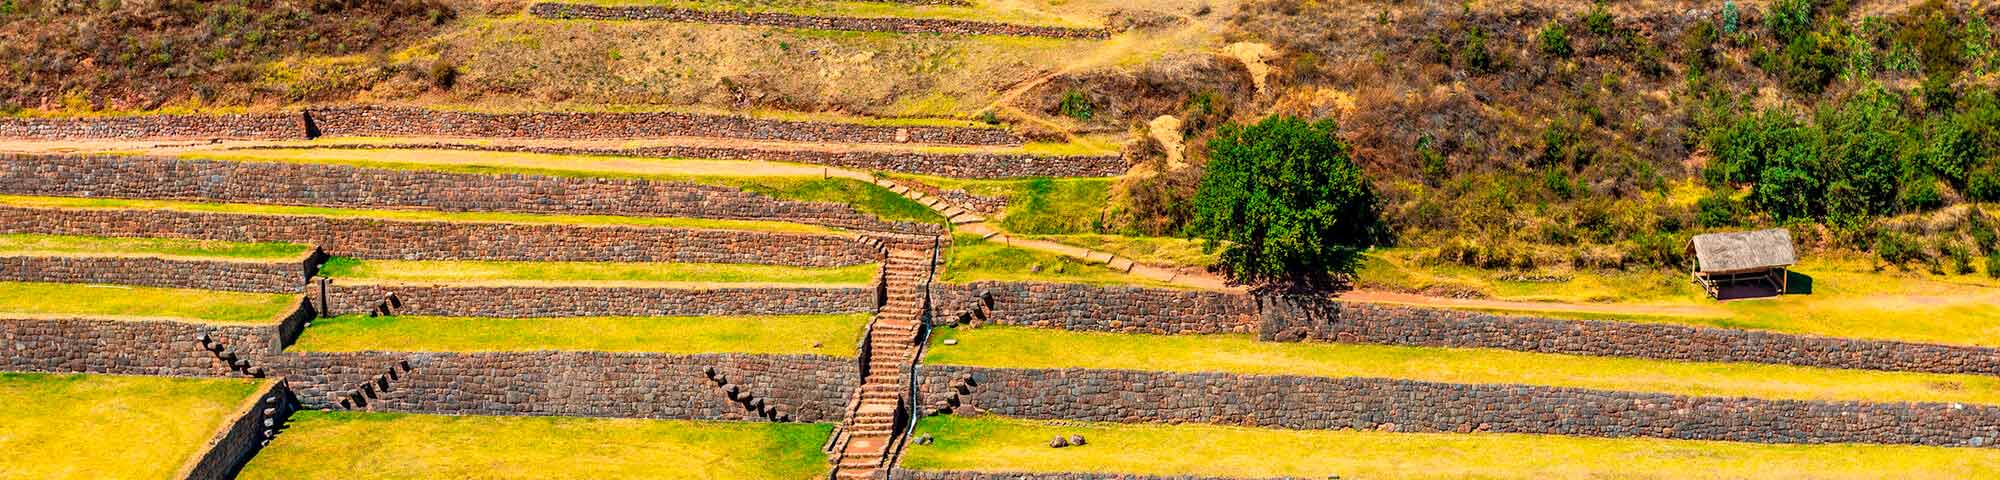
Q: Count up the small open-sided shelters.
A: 1